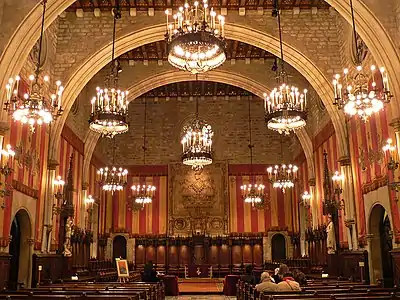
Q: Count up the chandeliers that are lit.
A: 10